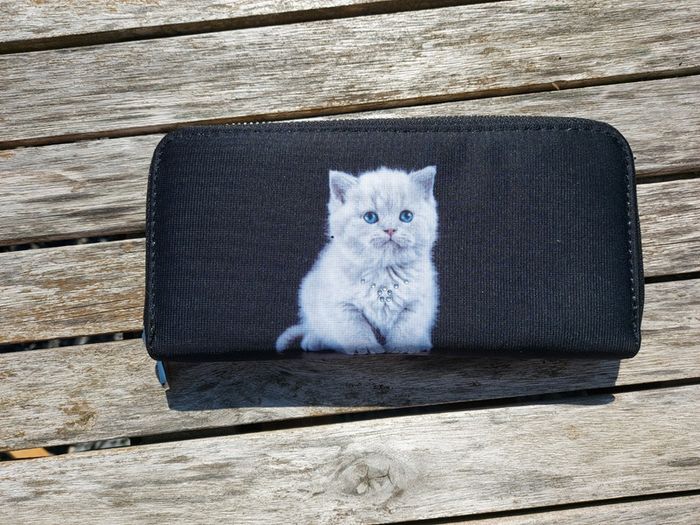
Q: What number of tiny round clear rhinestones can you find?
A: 9